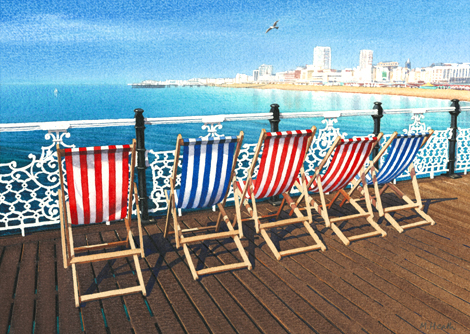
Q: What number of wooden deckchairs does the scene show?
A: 5